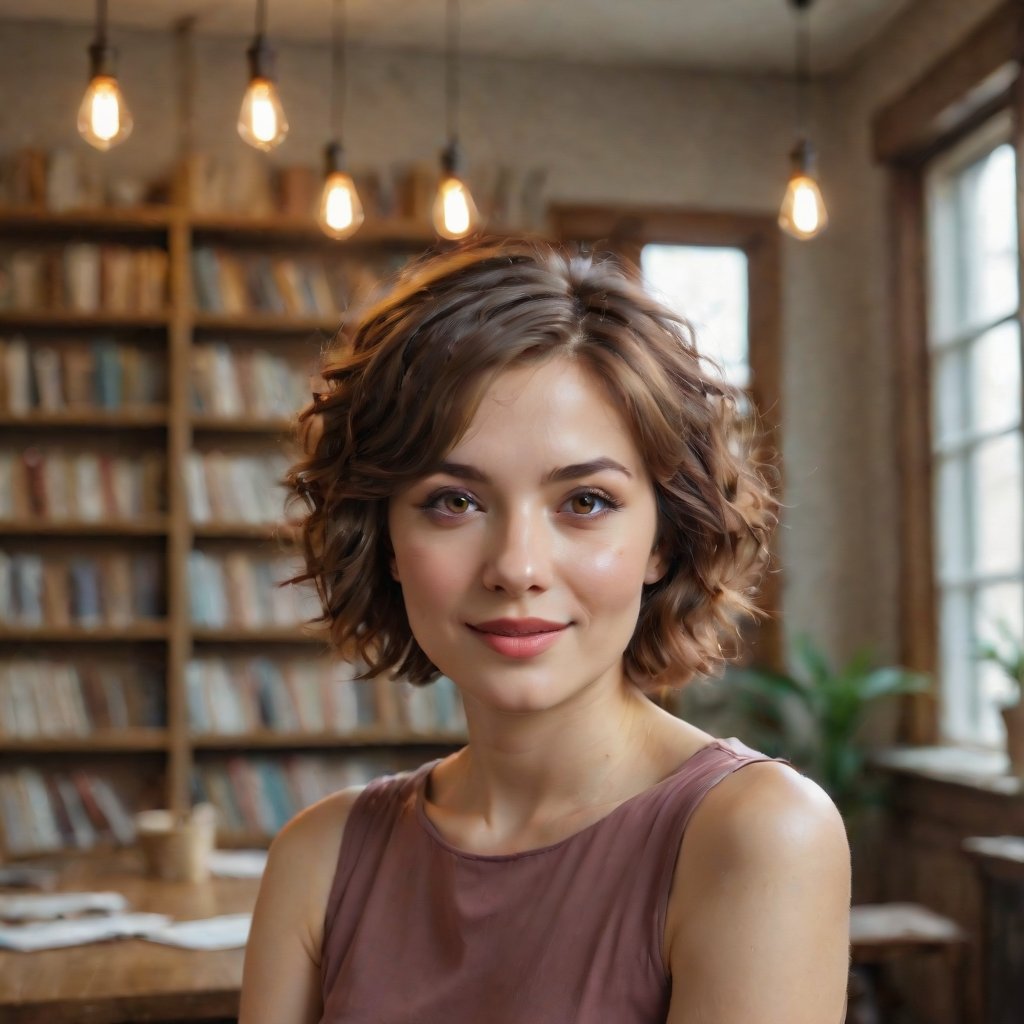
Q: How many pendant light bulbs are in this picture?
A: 5